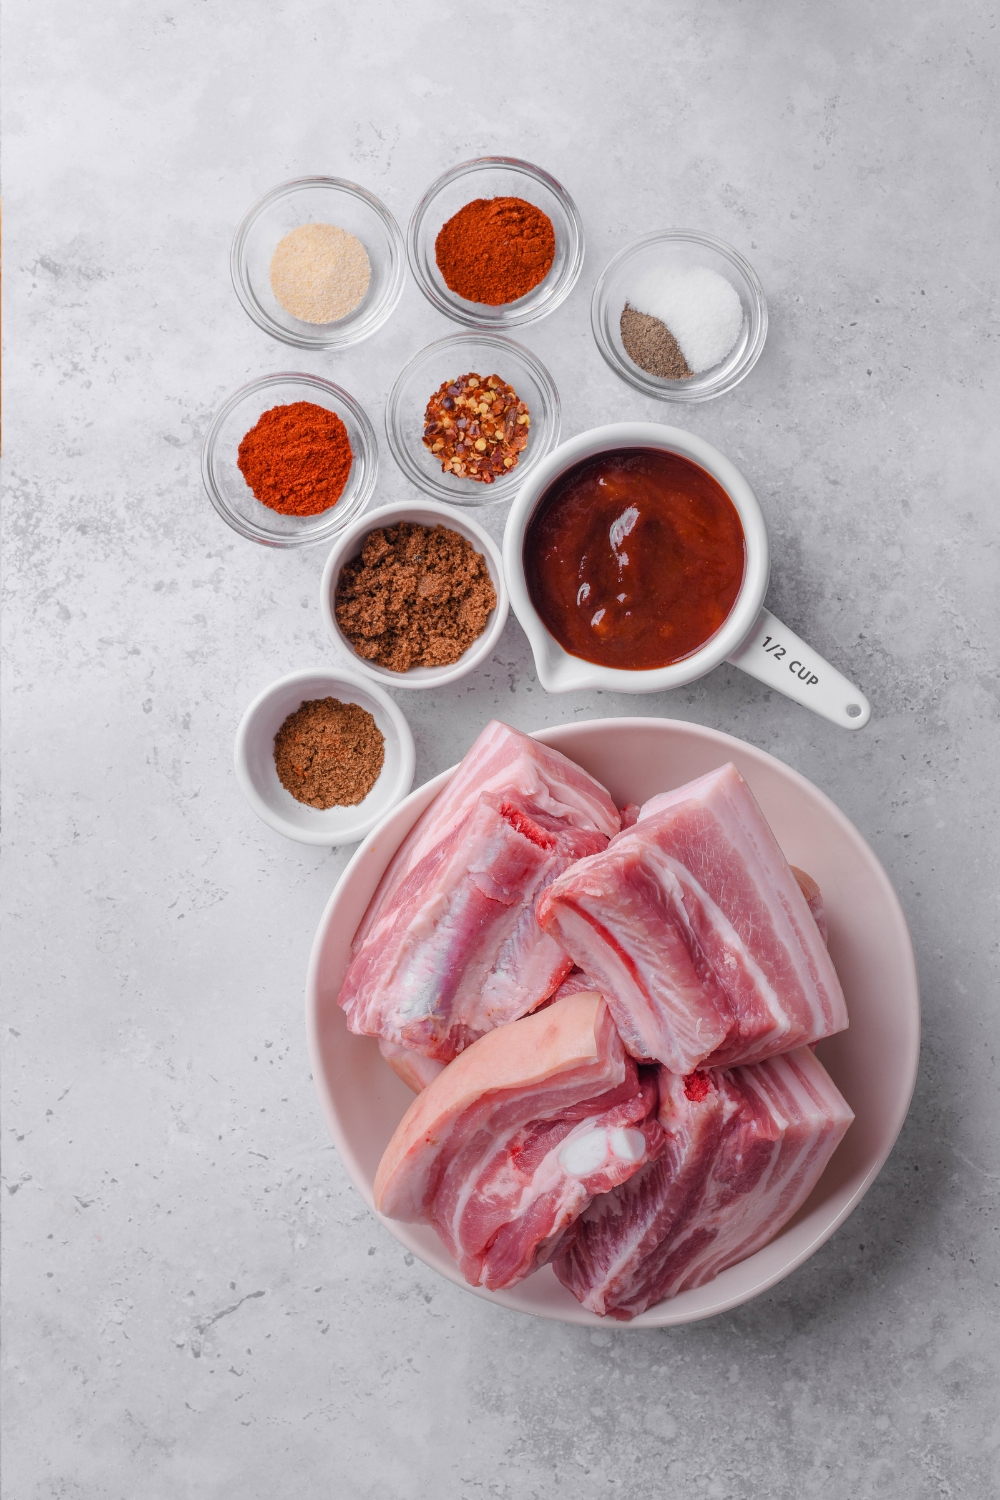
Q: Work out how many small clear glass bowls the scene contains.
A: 5